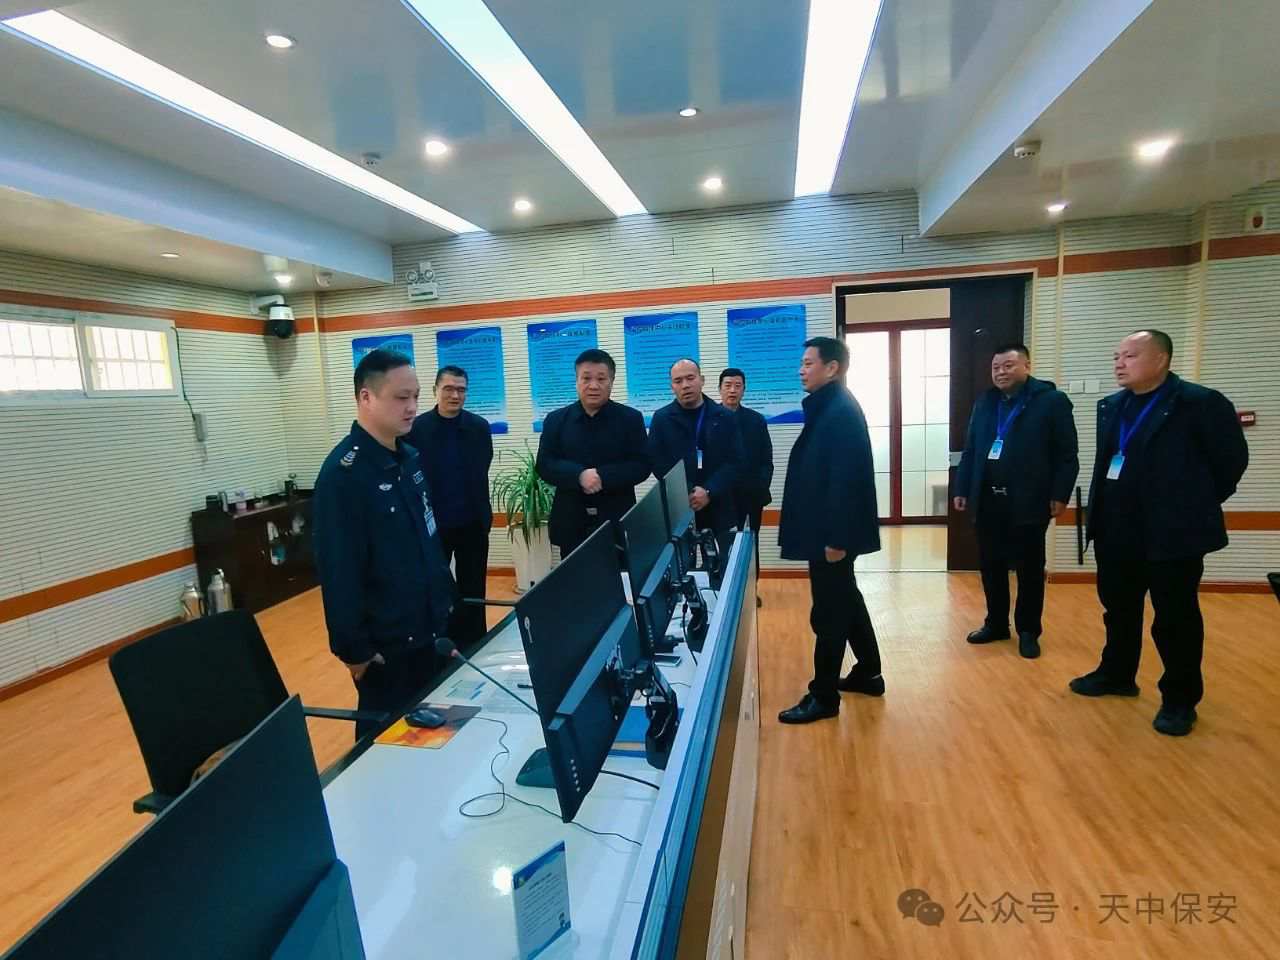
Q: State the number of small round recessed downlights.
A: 9